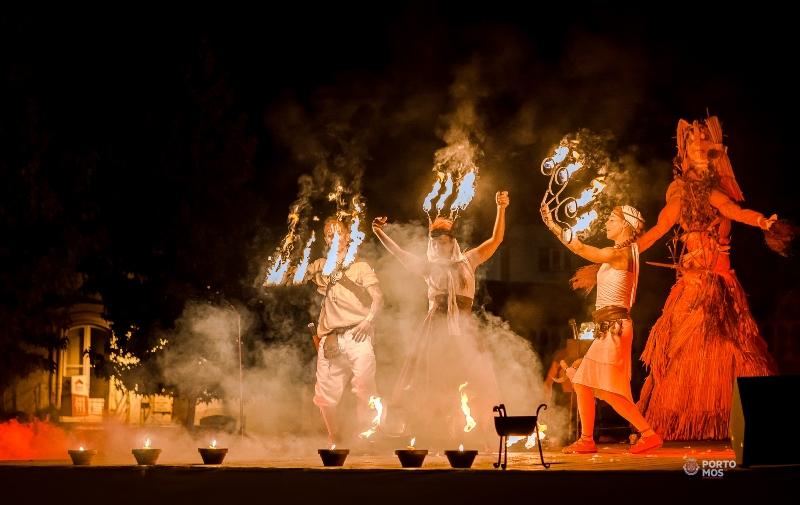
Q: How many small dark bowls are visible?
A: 6